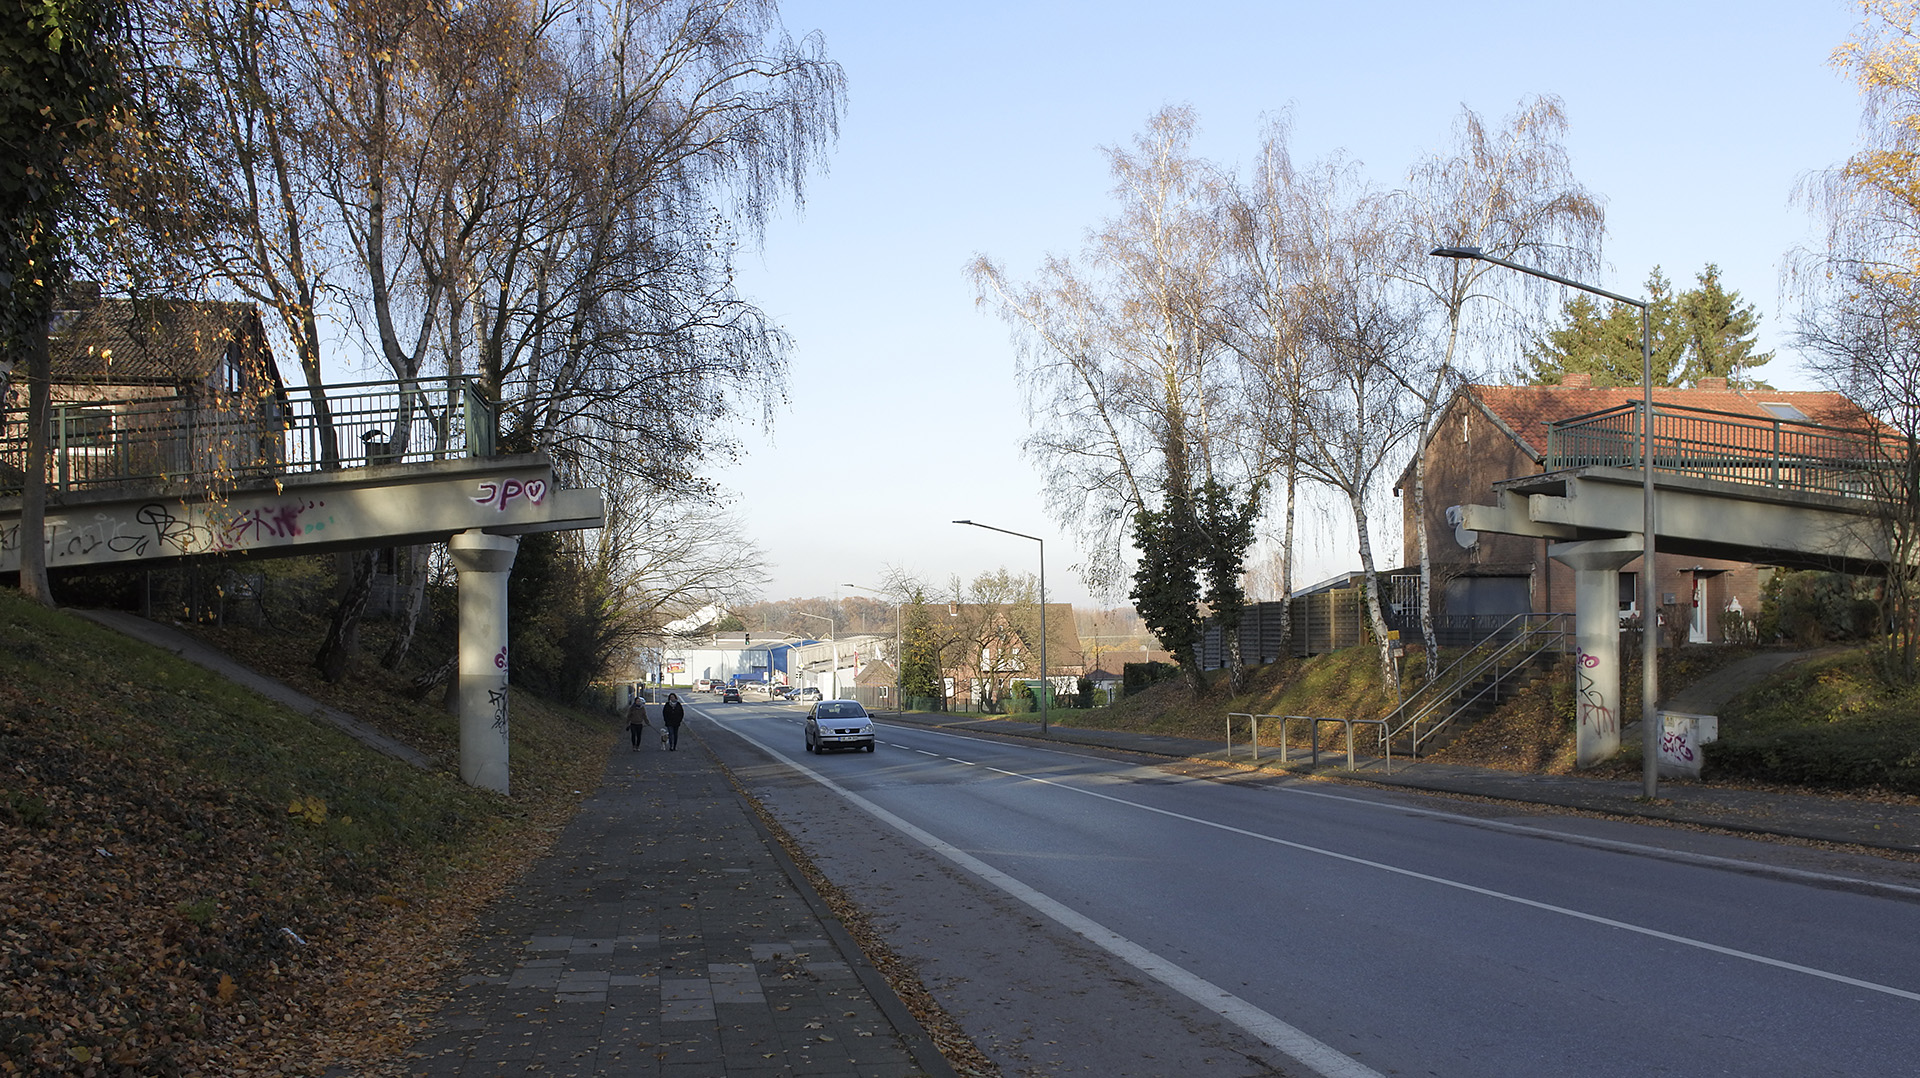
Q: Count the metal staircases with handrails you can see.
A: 1